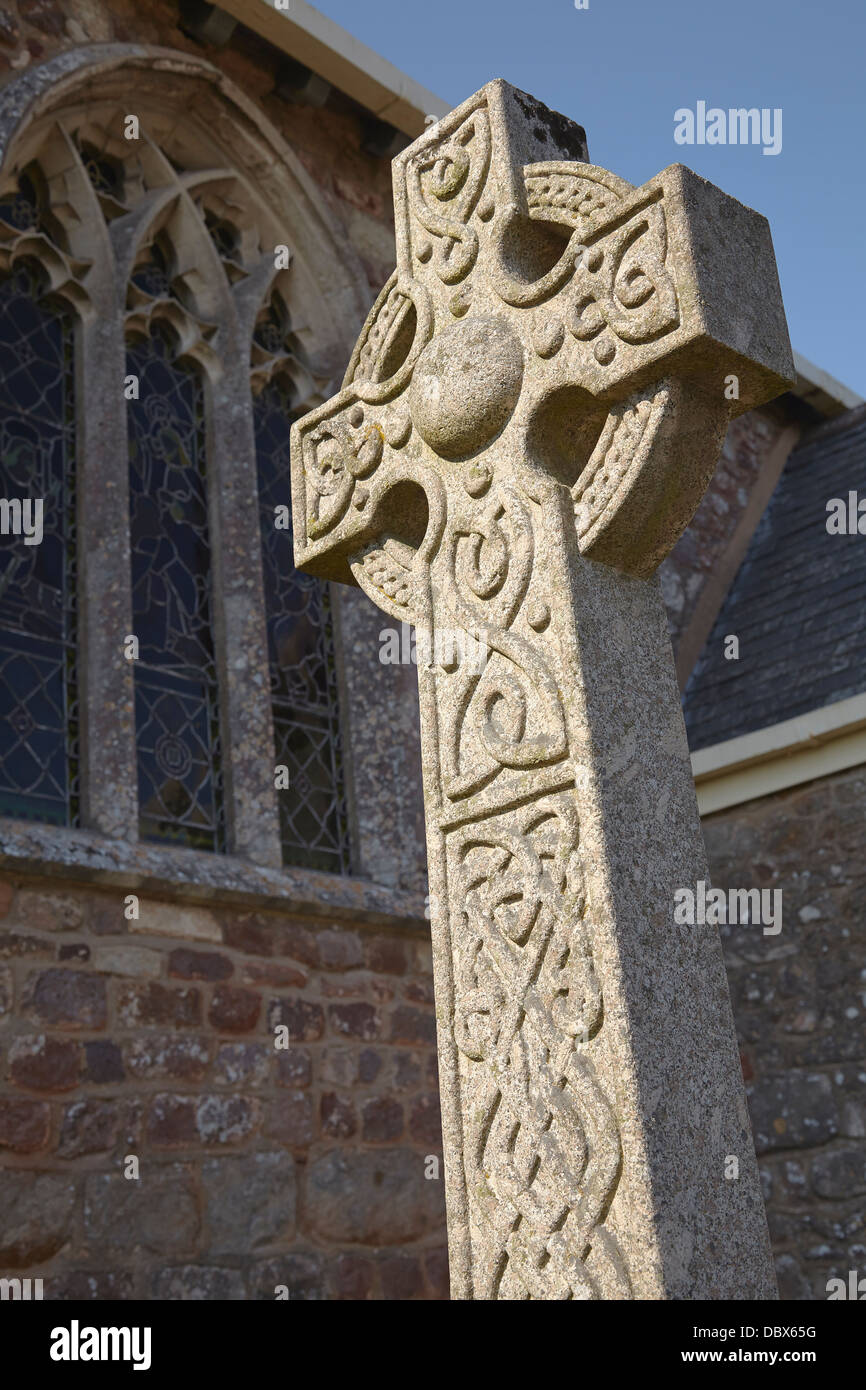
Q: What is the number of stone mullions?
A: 2